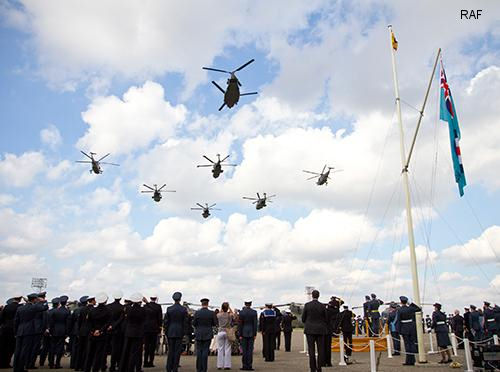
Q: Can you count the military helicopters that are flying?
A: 7